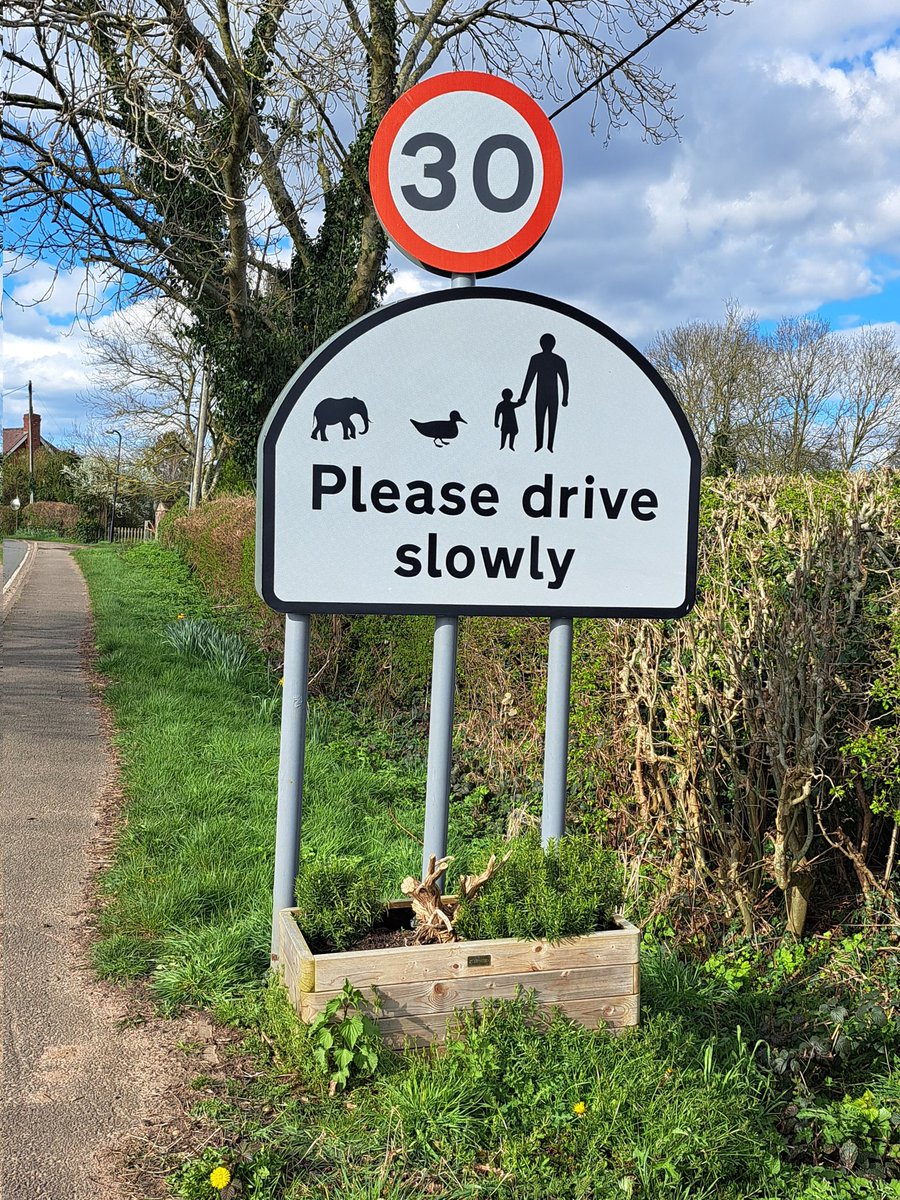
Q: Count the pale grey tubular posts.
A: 3